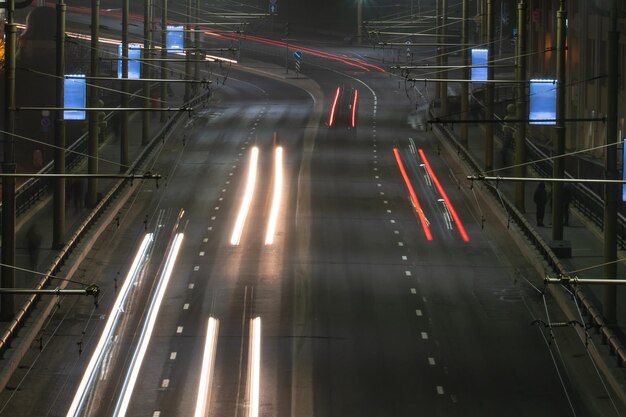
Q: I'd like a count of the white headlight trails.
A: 6